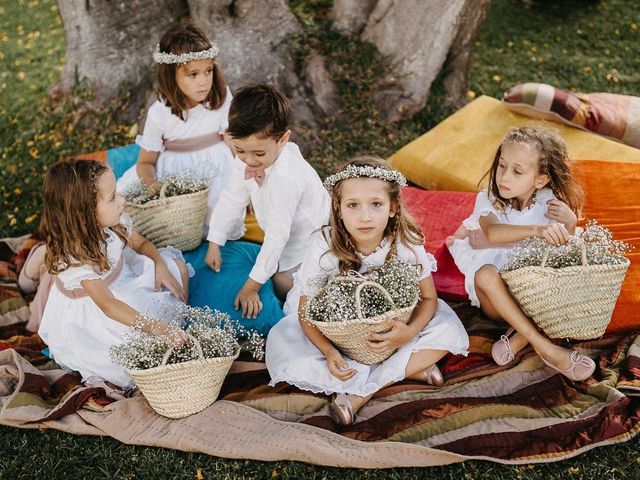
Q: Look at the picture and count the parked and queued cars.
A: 0